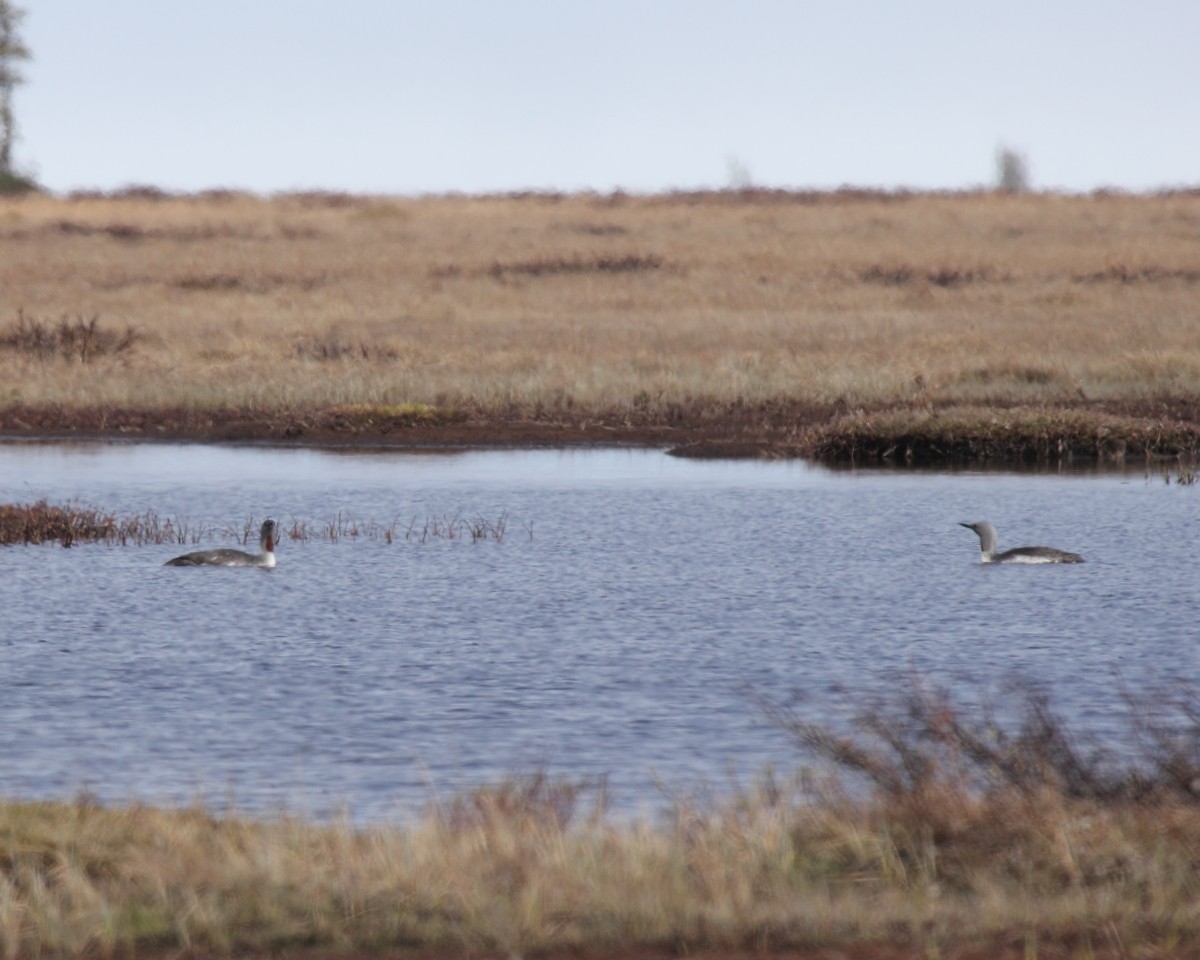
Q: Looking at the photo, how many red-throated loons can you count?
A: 2